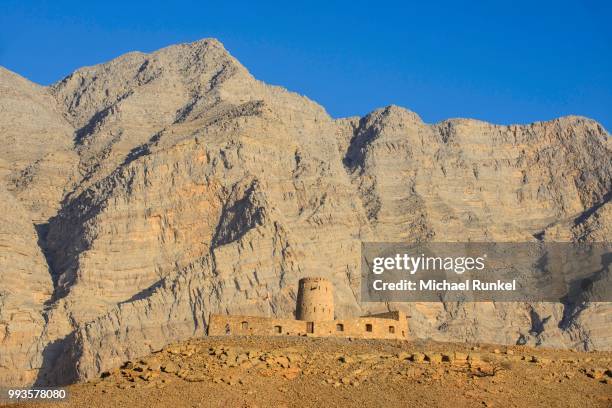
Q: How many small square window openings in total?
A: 5